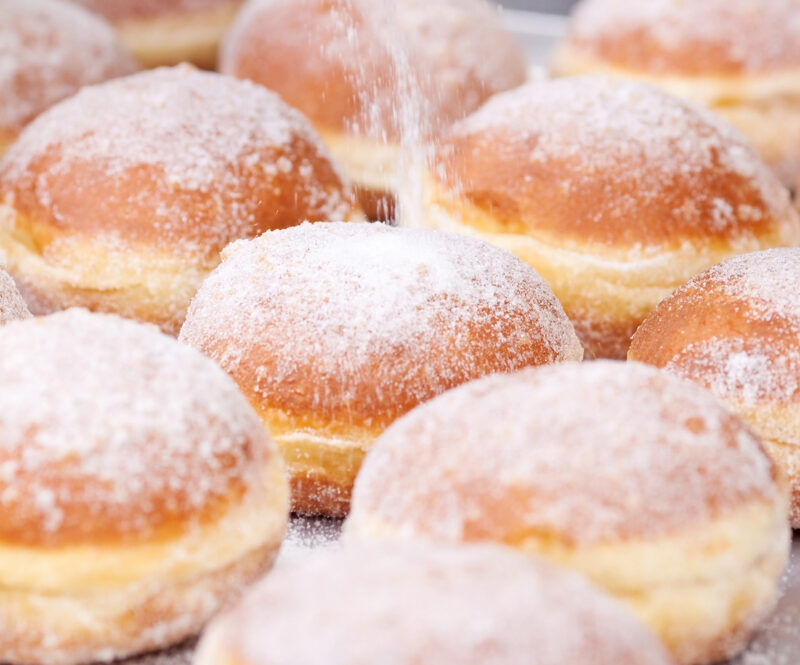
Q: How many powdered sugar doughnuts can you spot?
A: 12